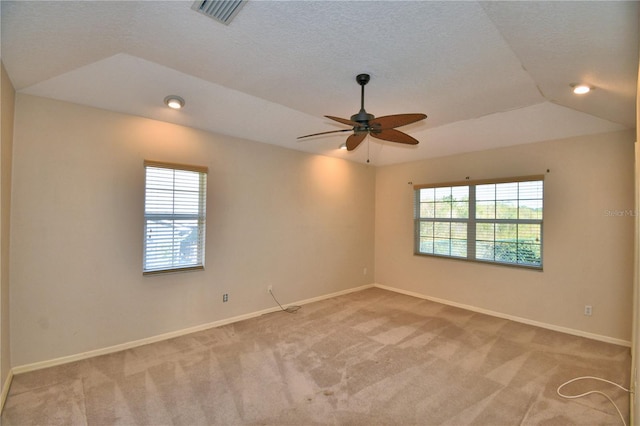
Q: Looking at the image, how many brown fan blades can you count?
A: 5